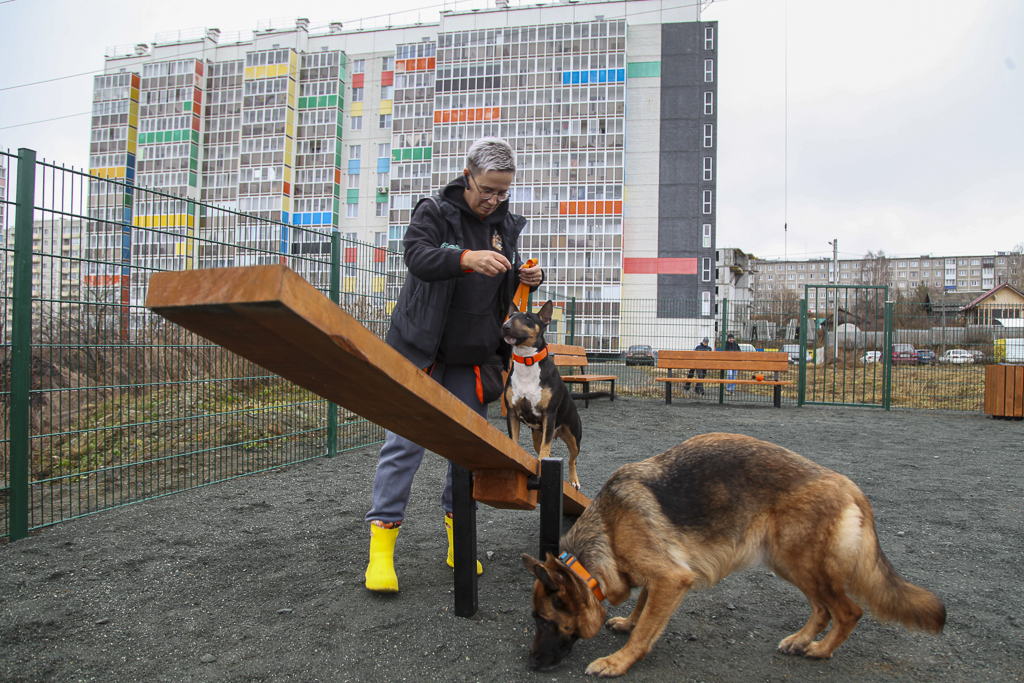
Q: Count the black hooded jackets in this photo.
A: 1